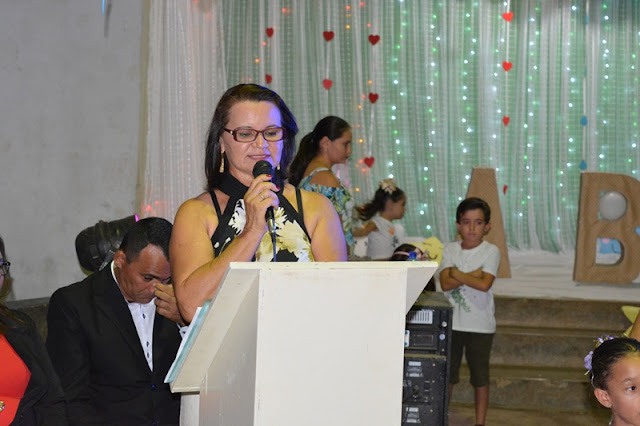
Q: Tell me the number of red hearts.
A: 11